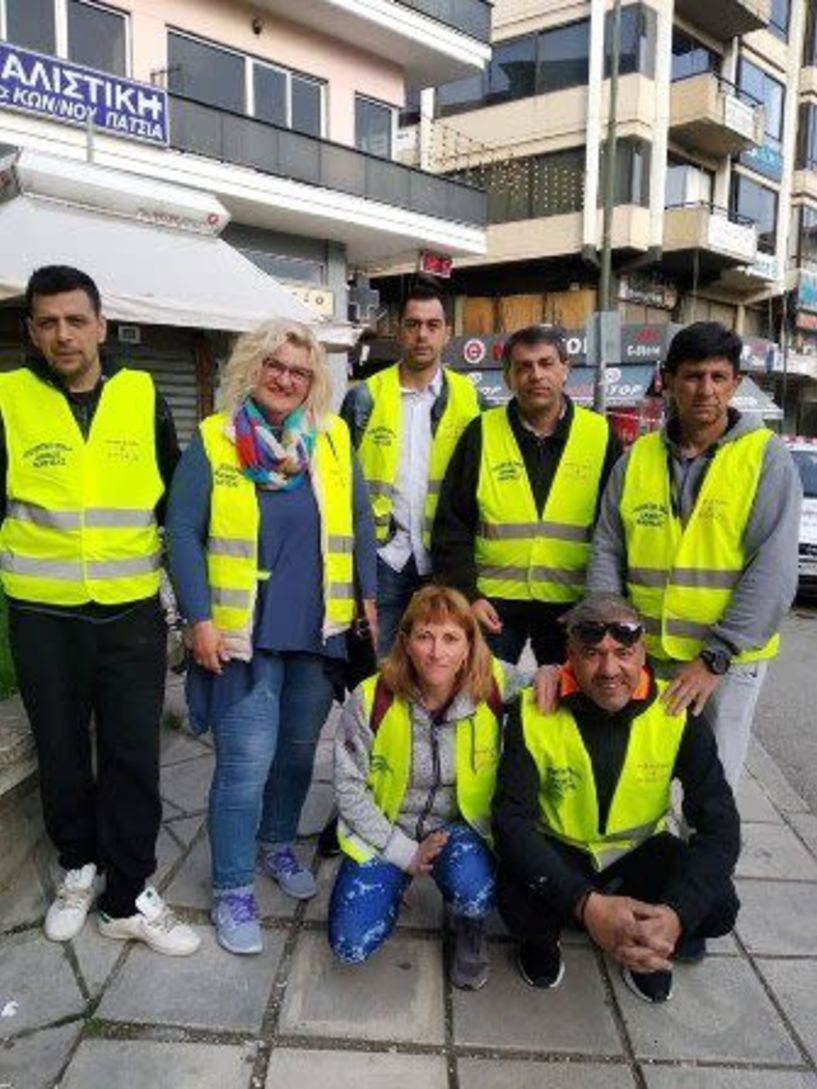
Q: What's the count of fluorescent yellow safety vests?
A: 7